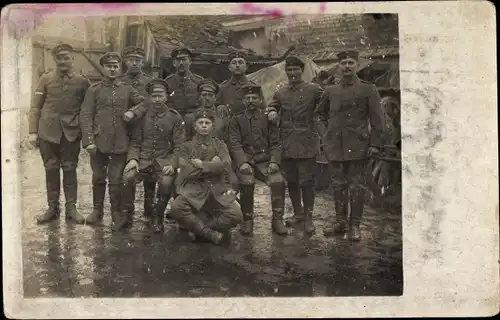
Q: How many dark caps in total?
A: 11